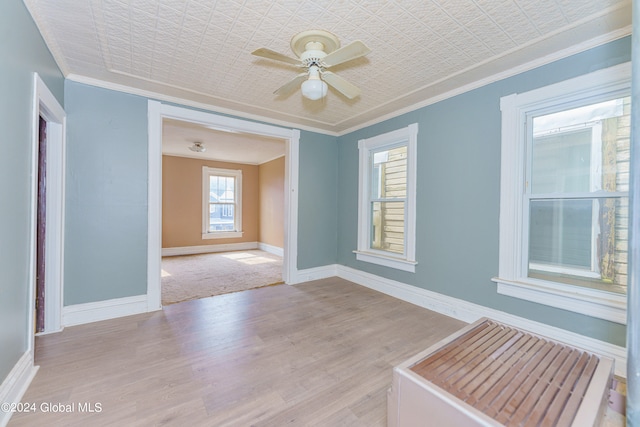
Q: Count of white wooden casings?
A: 5